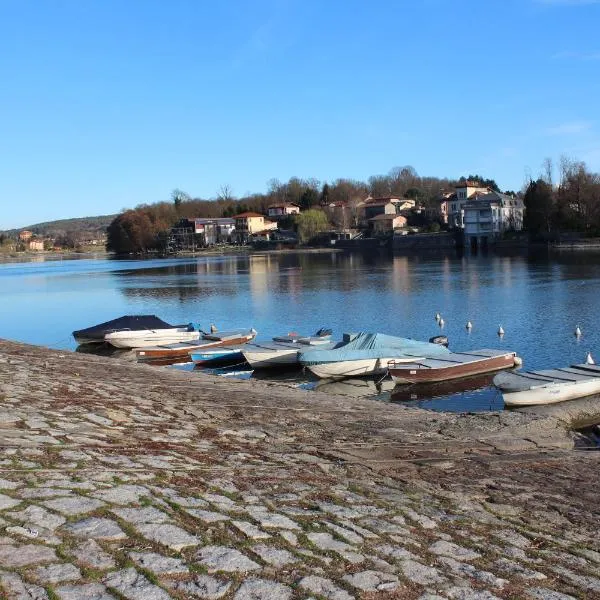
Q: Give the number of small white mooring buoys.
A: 6